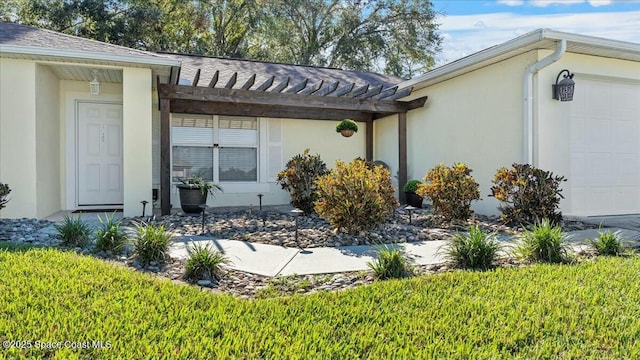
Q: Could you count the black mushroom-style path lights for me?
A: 5